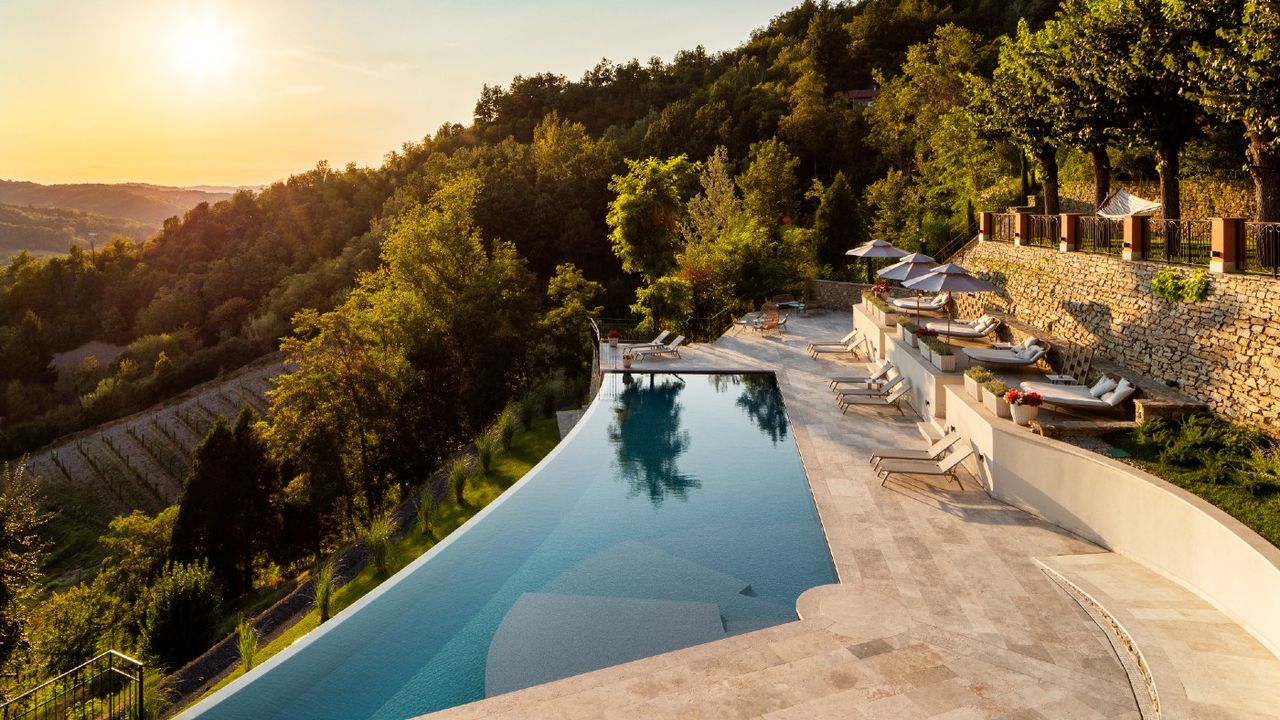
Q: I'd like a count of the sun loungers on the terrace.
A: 13